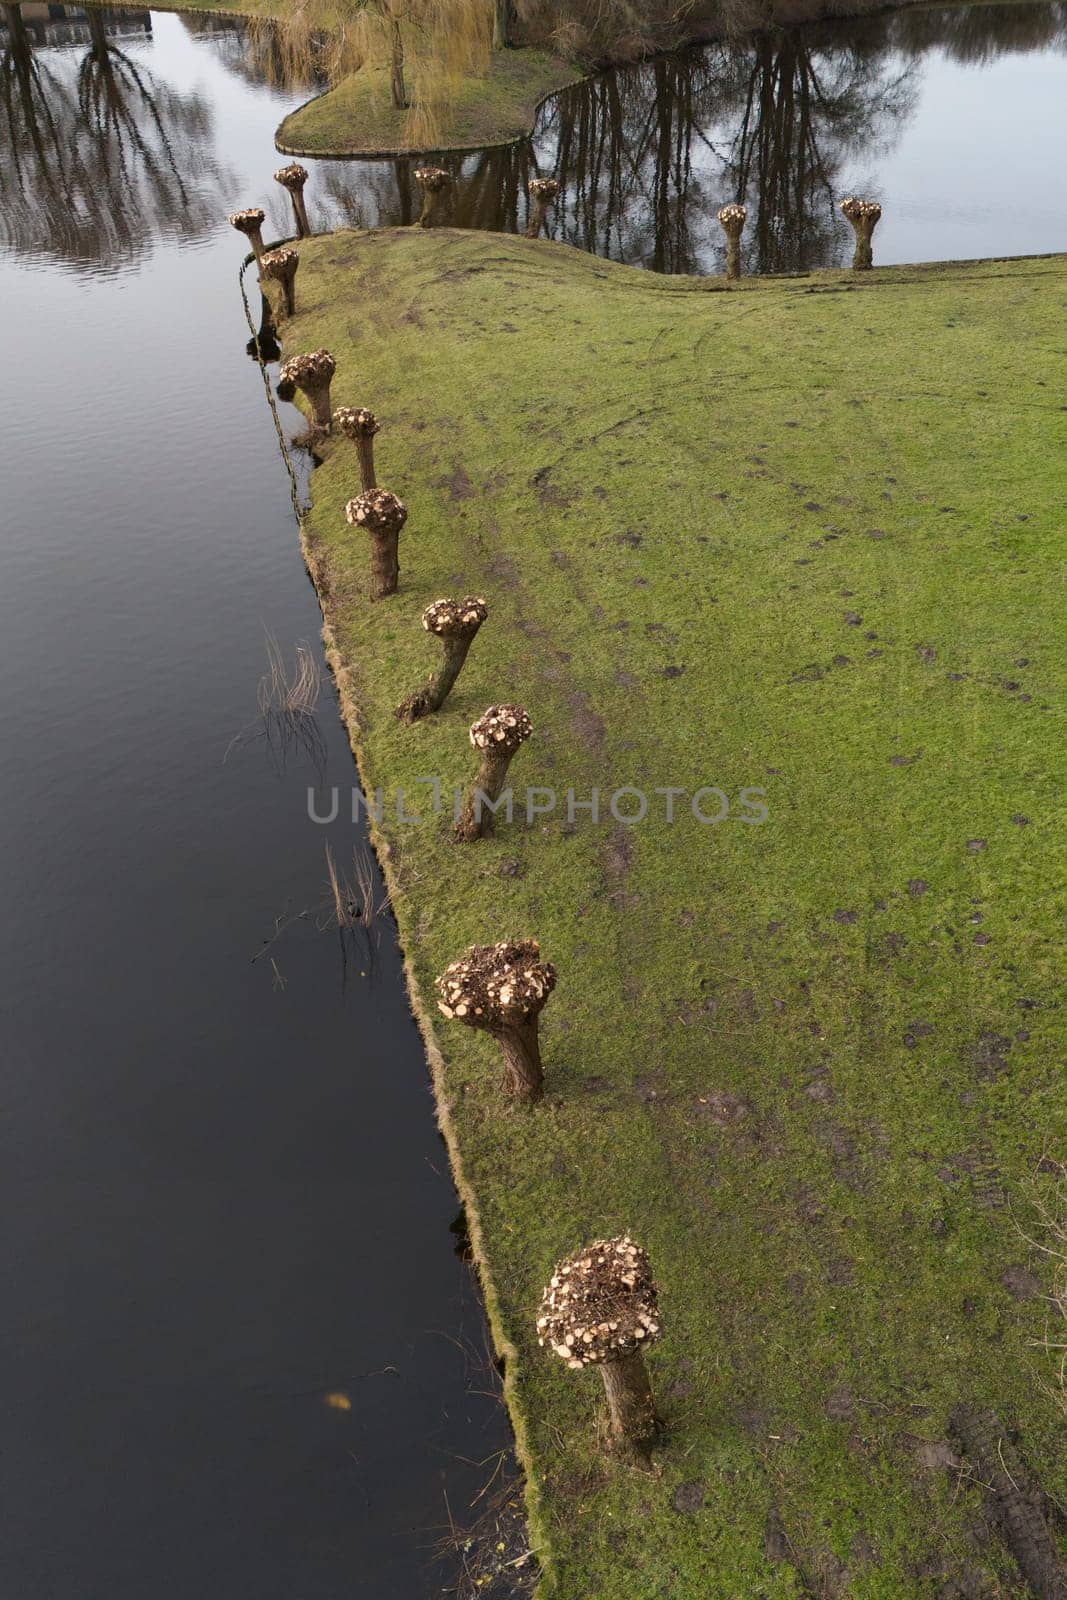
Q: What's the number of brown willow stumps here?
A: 14